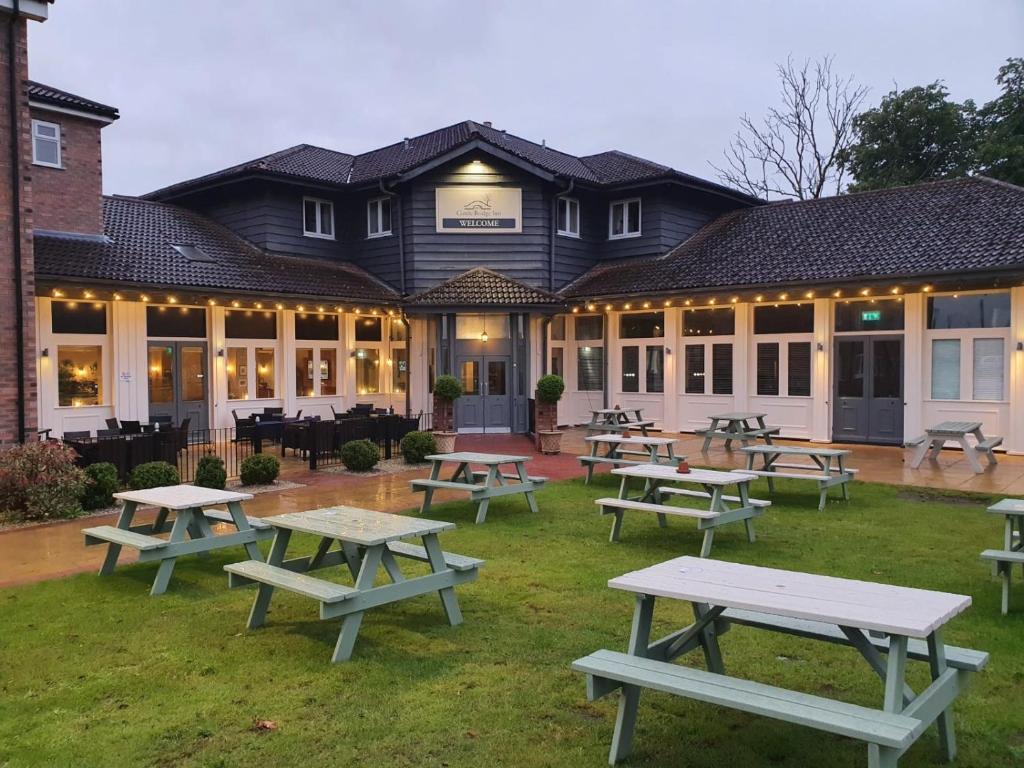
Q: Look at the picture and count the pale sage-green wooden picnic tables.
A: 11